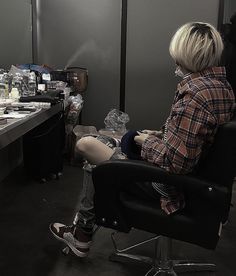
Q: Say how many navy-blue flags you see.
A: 0